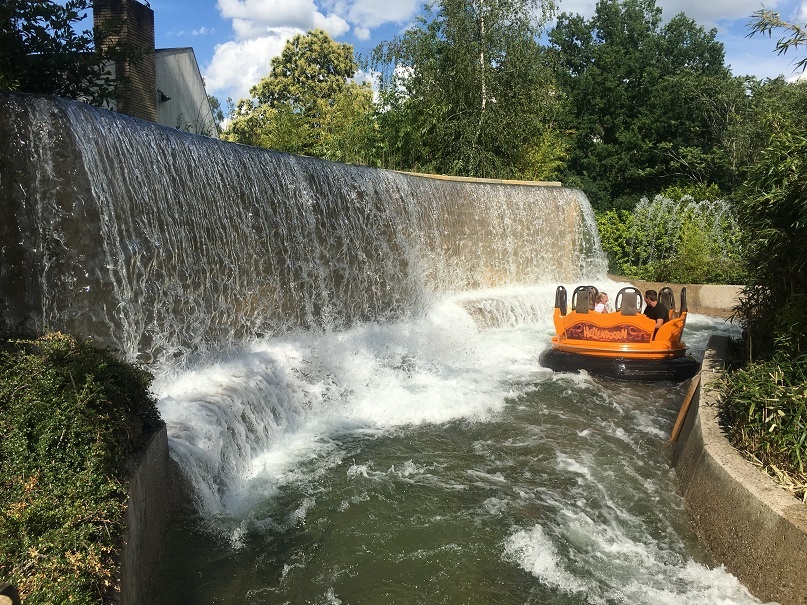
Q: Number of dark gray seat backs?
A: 6